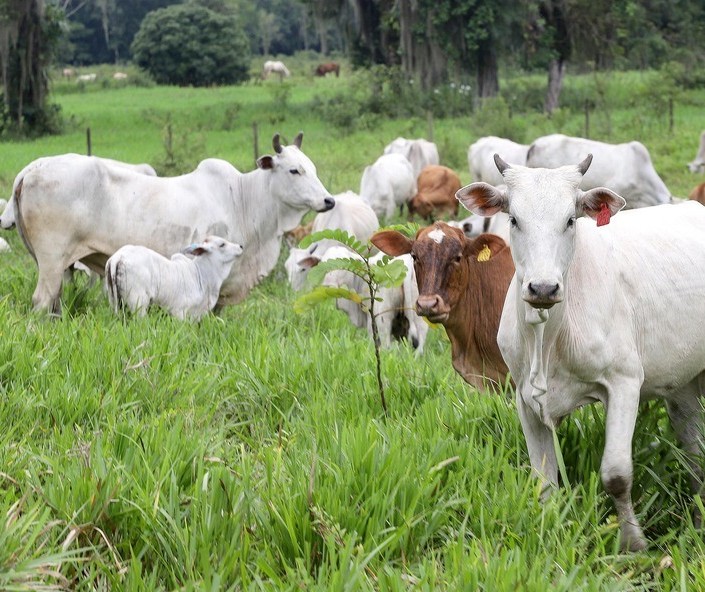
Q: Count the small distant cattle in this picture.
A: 5